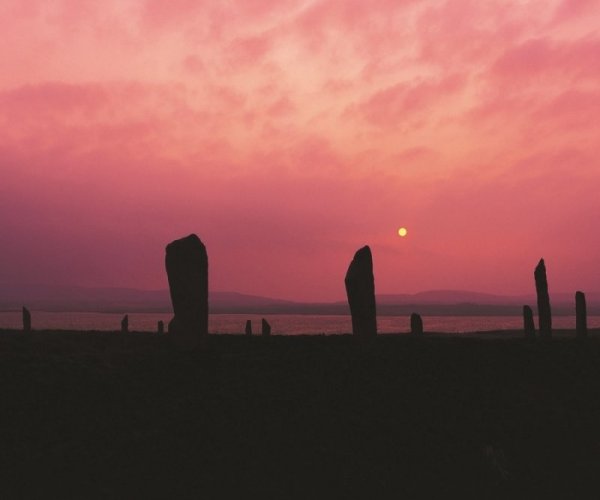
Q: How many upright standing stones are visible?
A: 11